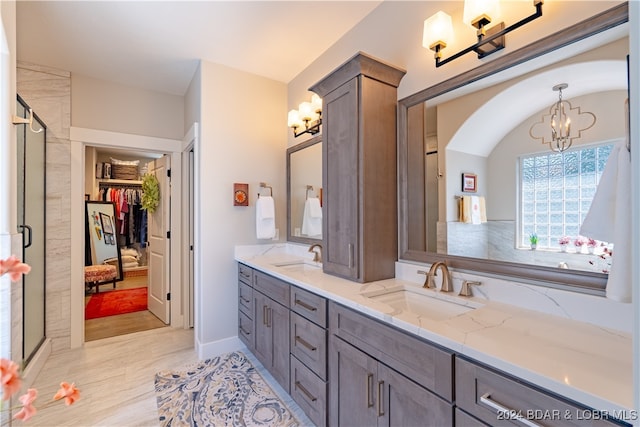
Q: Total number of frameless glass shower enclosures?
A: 1